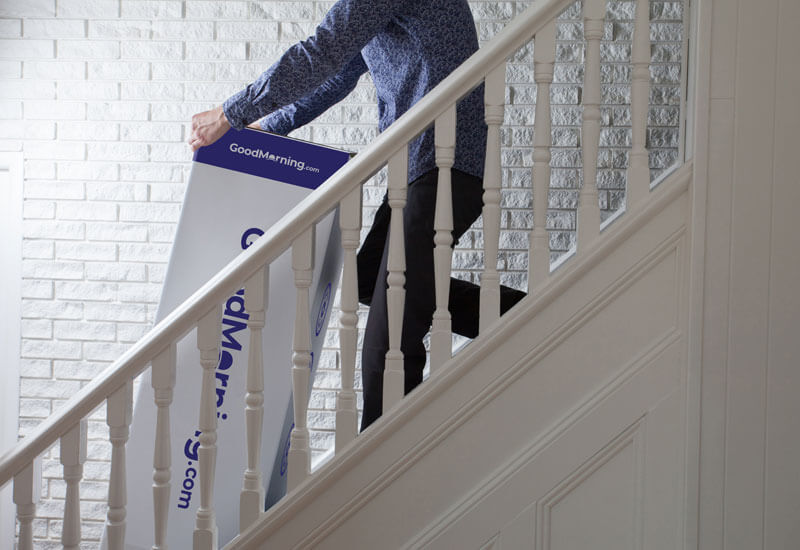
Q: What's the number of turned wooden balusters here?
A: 14